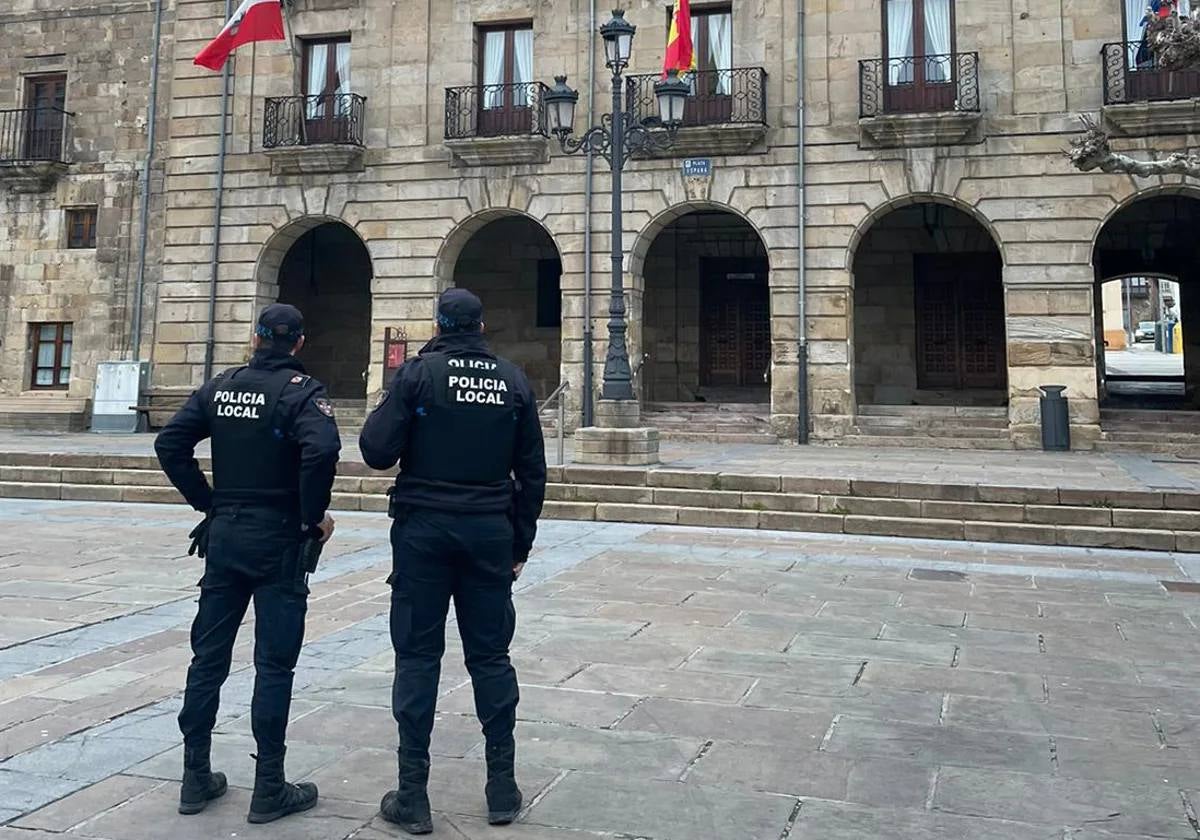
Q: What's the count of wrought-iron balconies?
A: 6